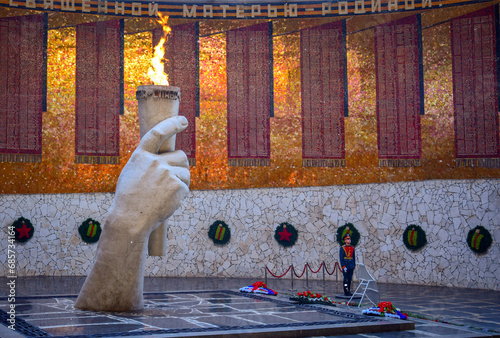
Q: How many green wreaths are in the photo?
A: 7